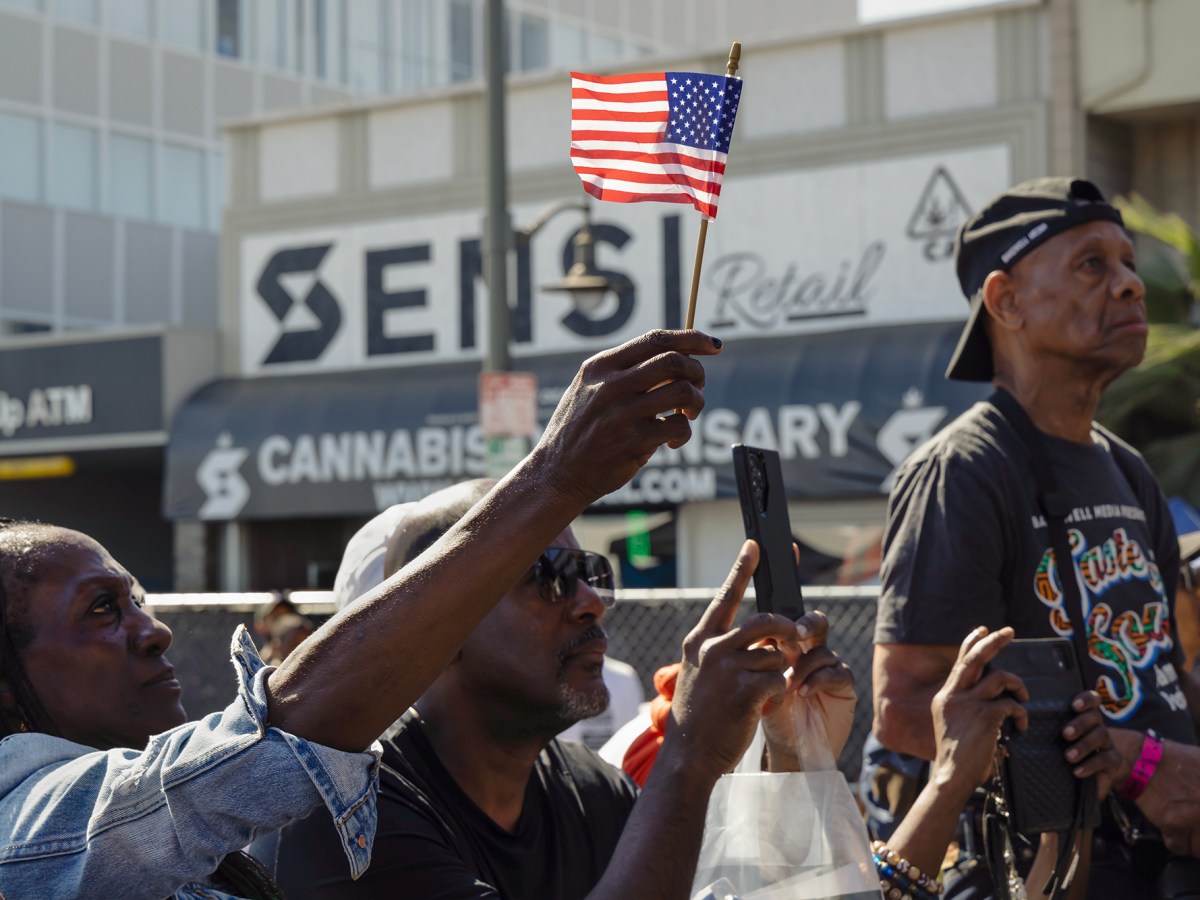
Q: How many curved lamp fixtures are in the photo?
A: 1